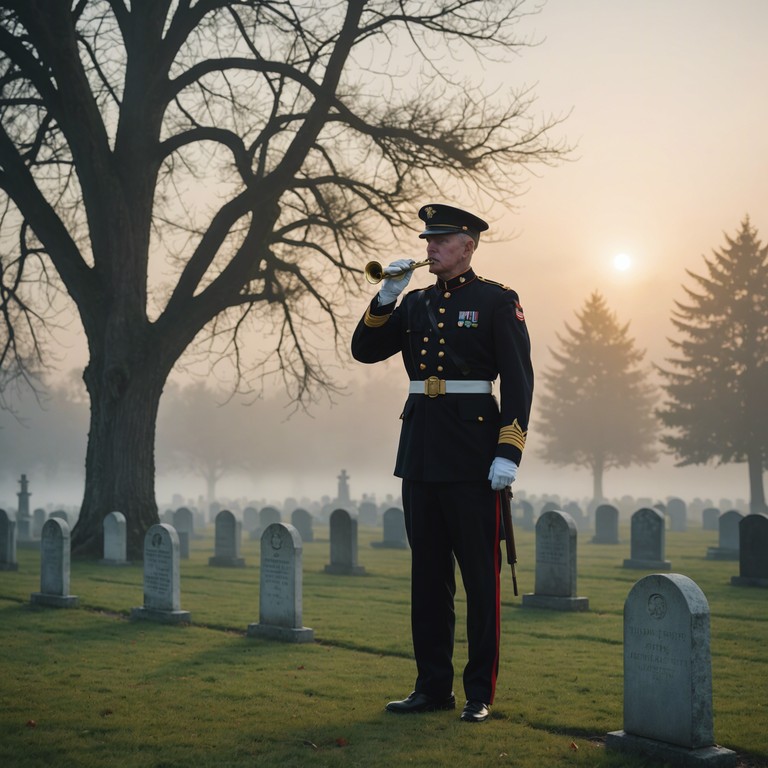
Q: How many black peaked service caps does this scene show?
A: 1